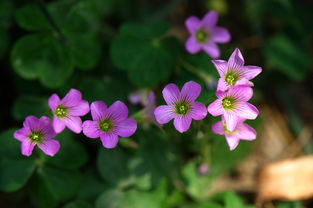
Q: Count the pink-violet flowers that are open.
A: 8